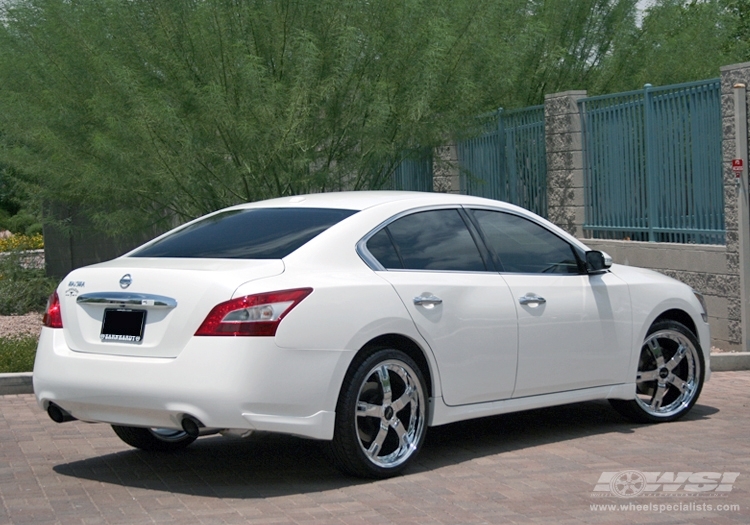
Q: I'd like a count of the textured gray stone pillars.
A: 3